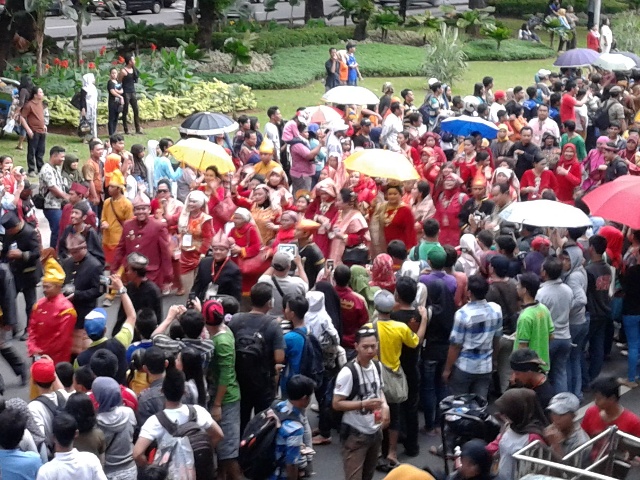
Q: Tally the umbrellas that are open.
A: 11